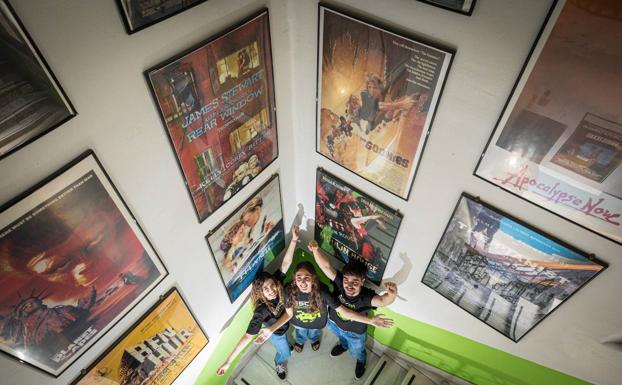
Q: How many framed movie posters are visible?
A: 11